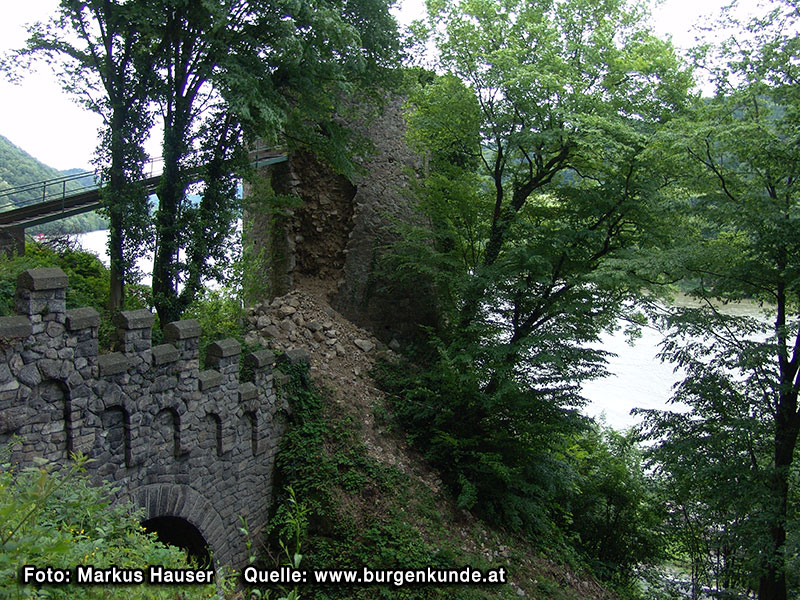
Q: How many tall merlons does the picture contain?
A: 6